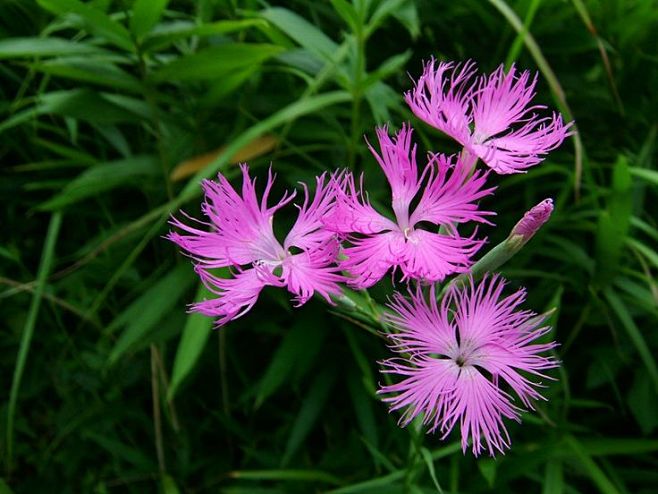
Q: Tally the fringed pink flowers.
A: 4